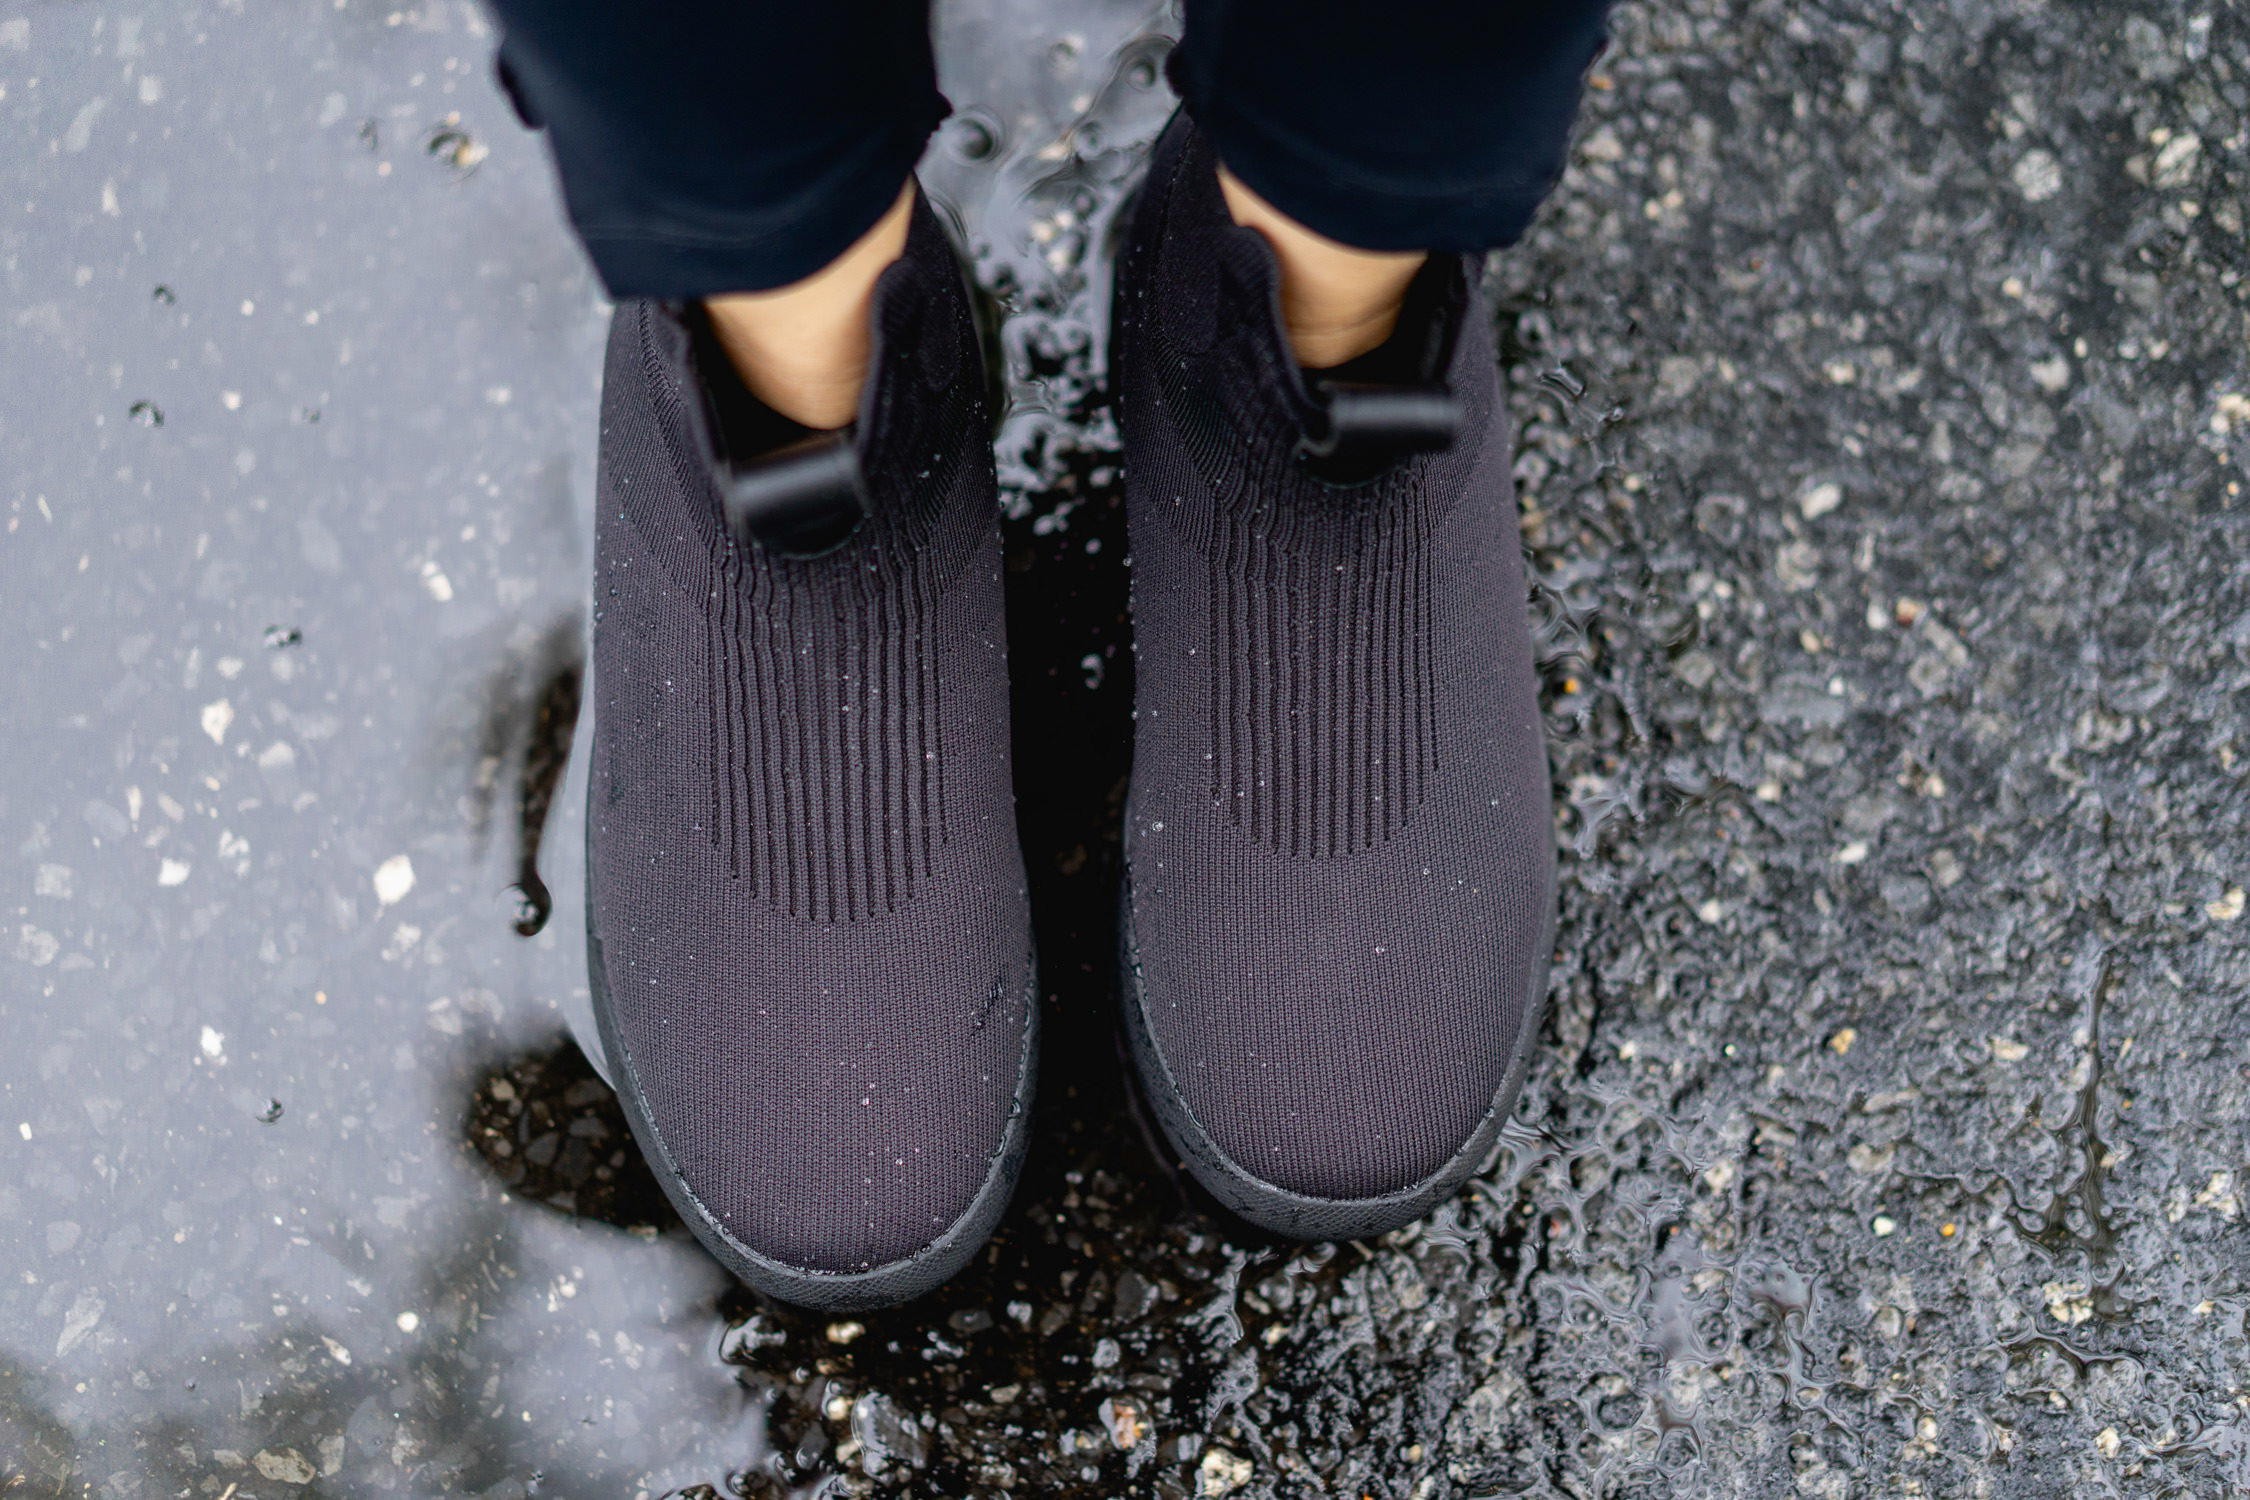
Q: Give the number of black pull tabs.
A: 2